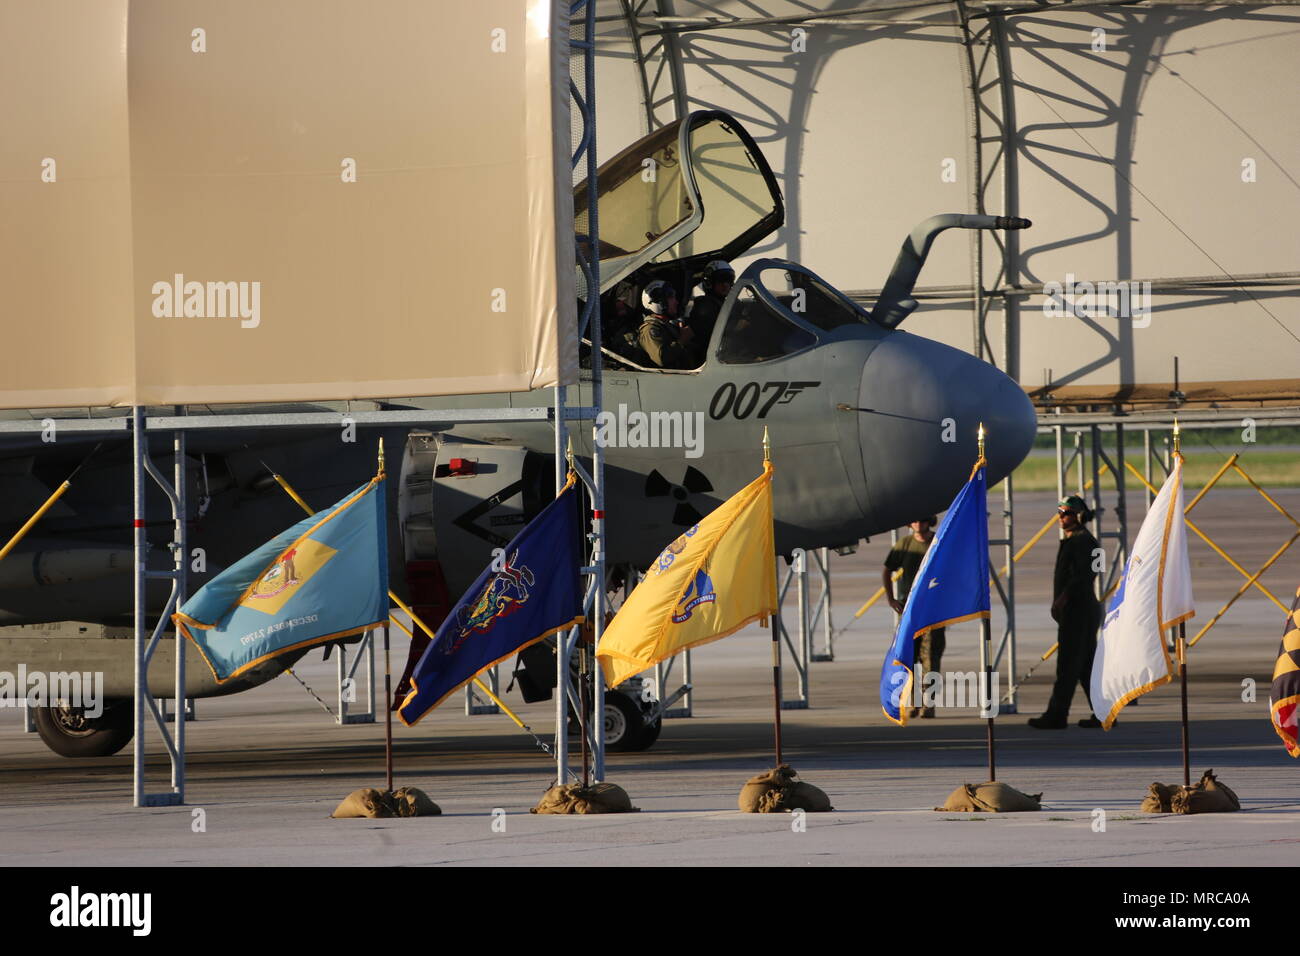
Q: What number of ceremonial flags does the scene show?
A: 6